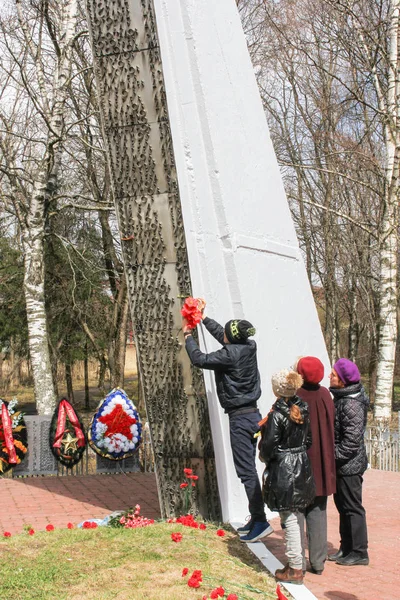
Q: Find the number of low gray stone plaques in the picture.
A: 2